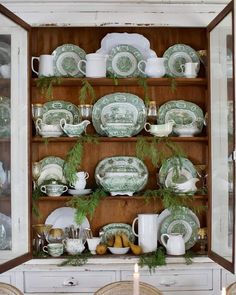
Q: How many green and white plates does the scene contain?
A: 11